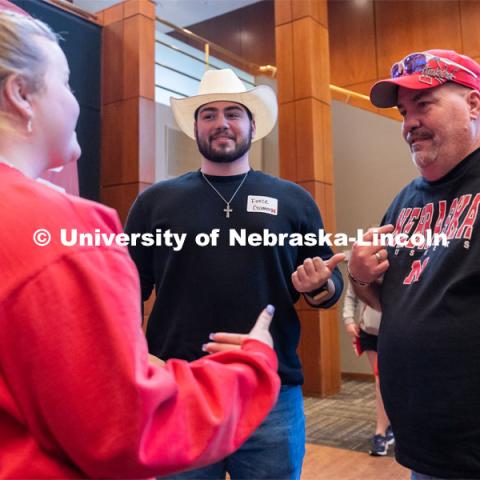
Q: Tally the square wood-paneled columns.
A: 2